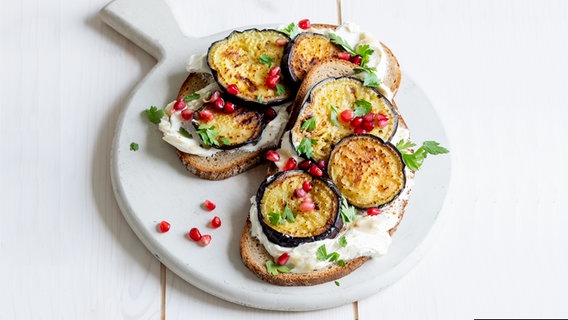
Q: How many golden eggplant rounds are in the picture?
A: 6